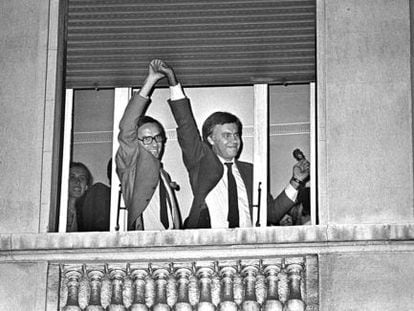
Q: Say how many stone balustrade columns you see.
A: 11